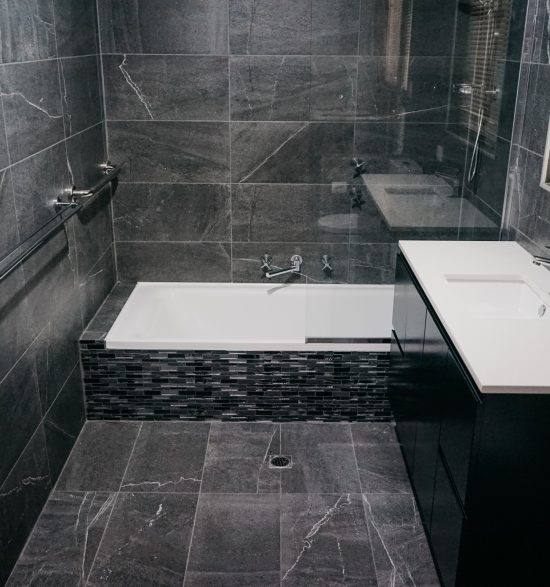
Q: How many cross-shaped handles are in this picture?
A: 4